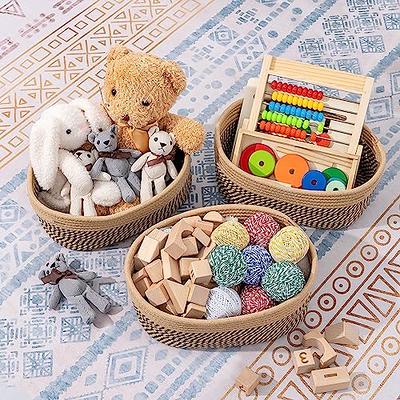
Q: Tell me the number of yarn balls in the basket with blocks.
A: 8